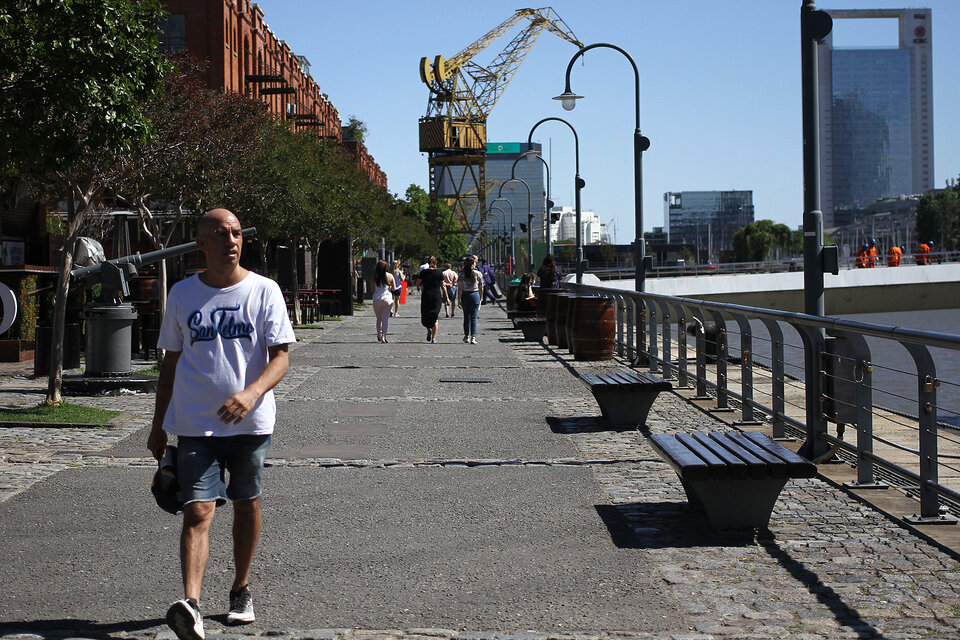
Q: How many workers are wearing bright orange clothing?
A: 4